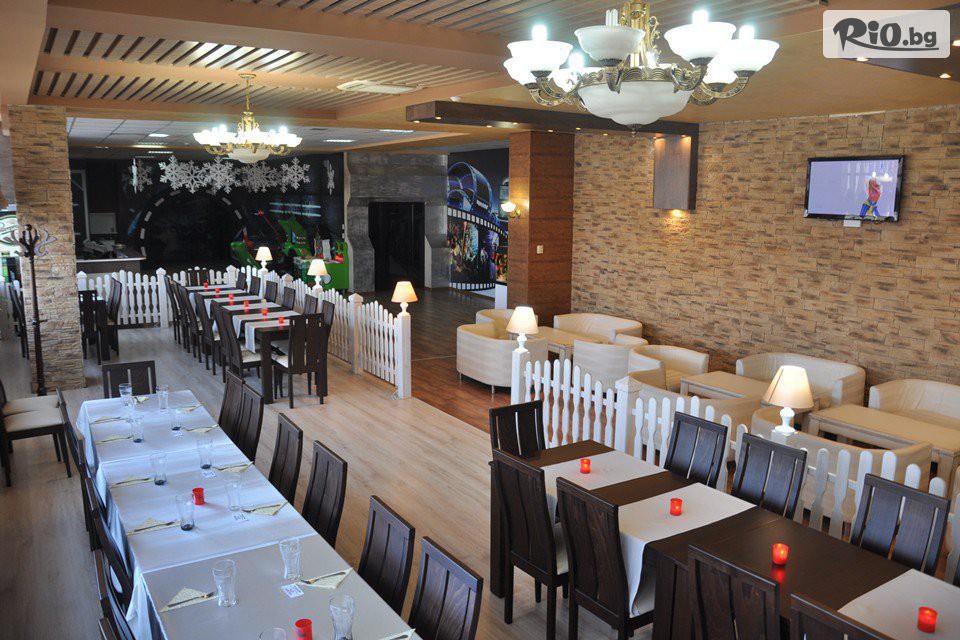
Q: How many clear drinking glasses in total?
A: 13